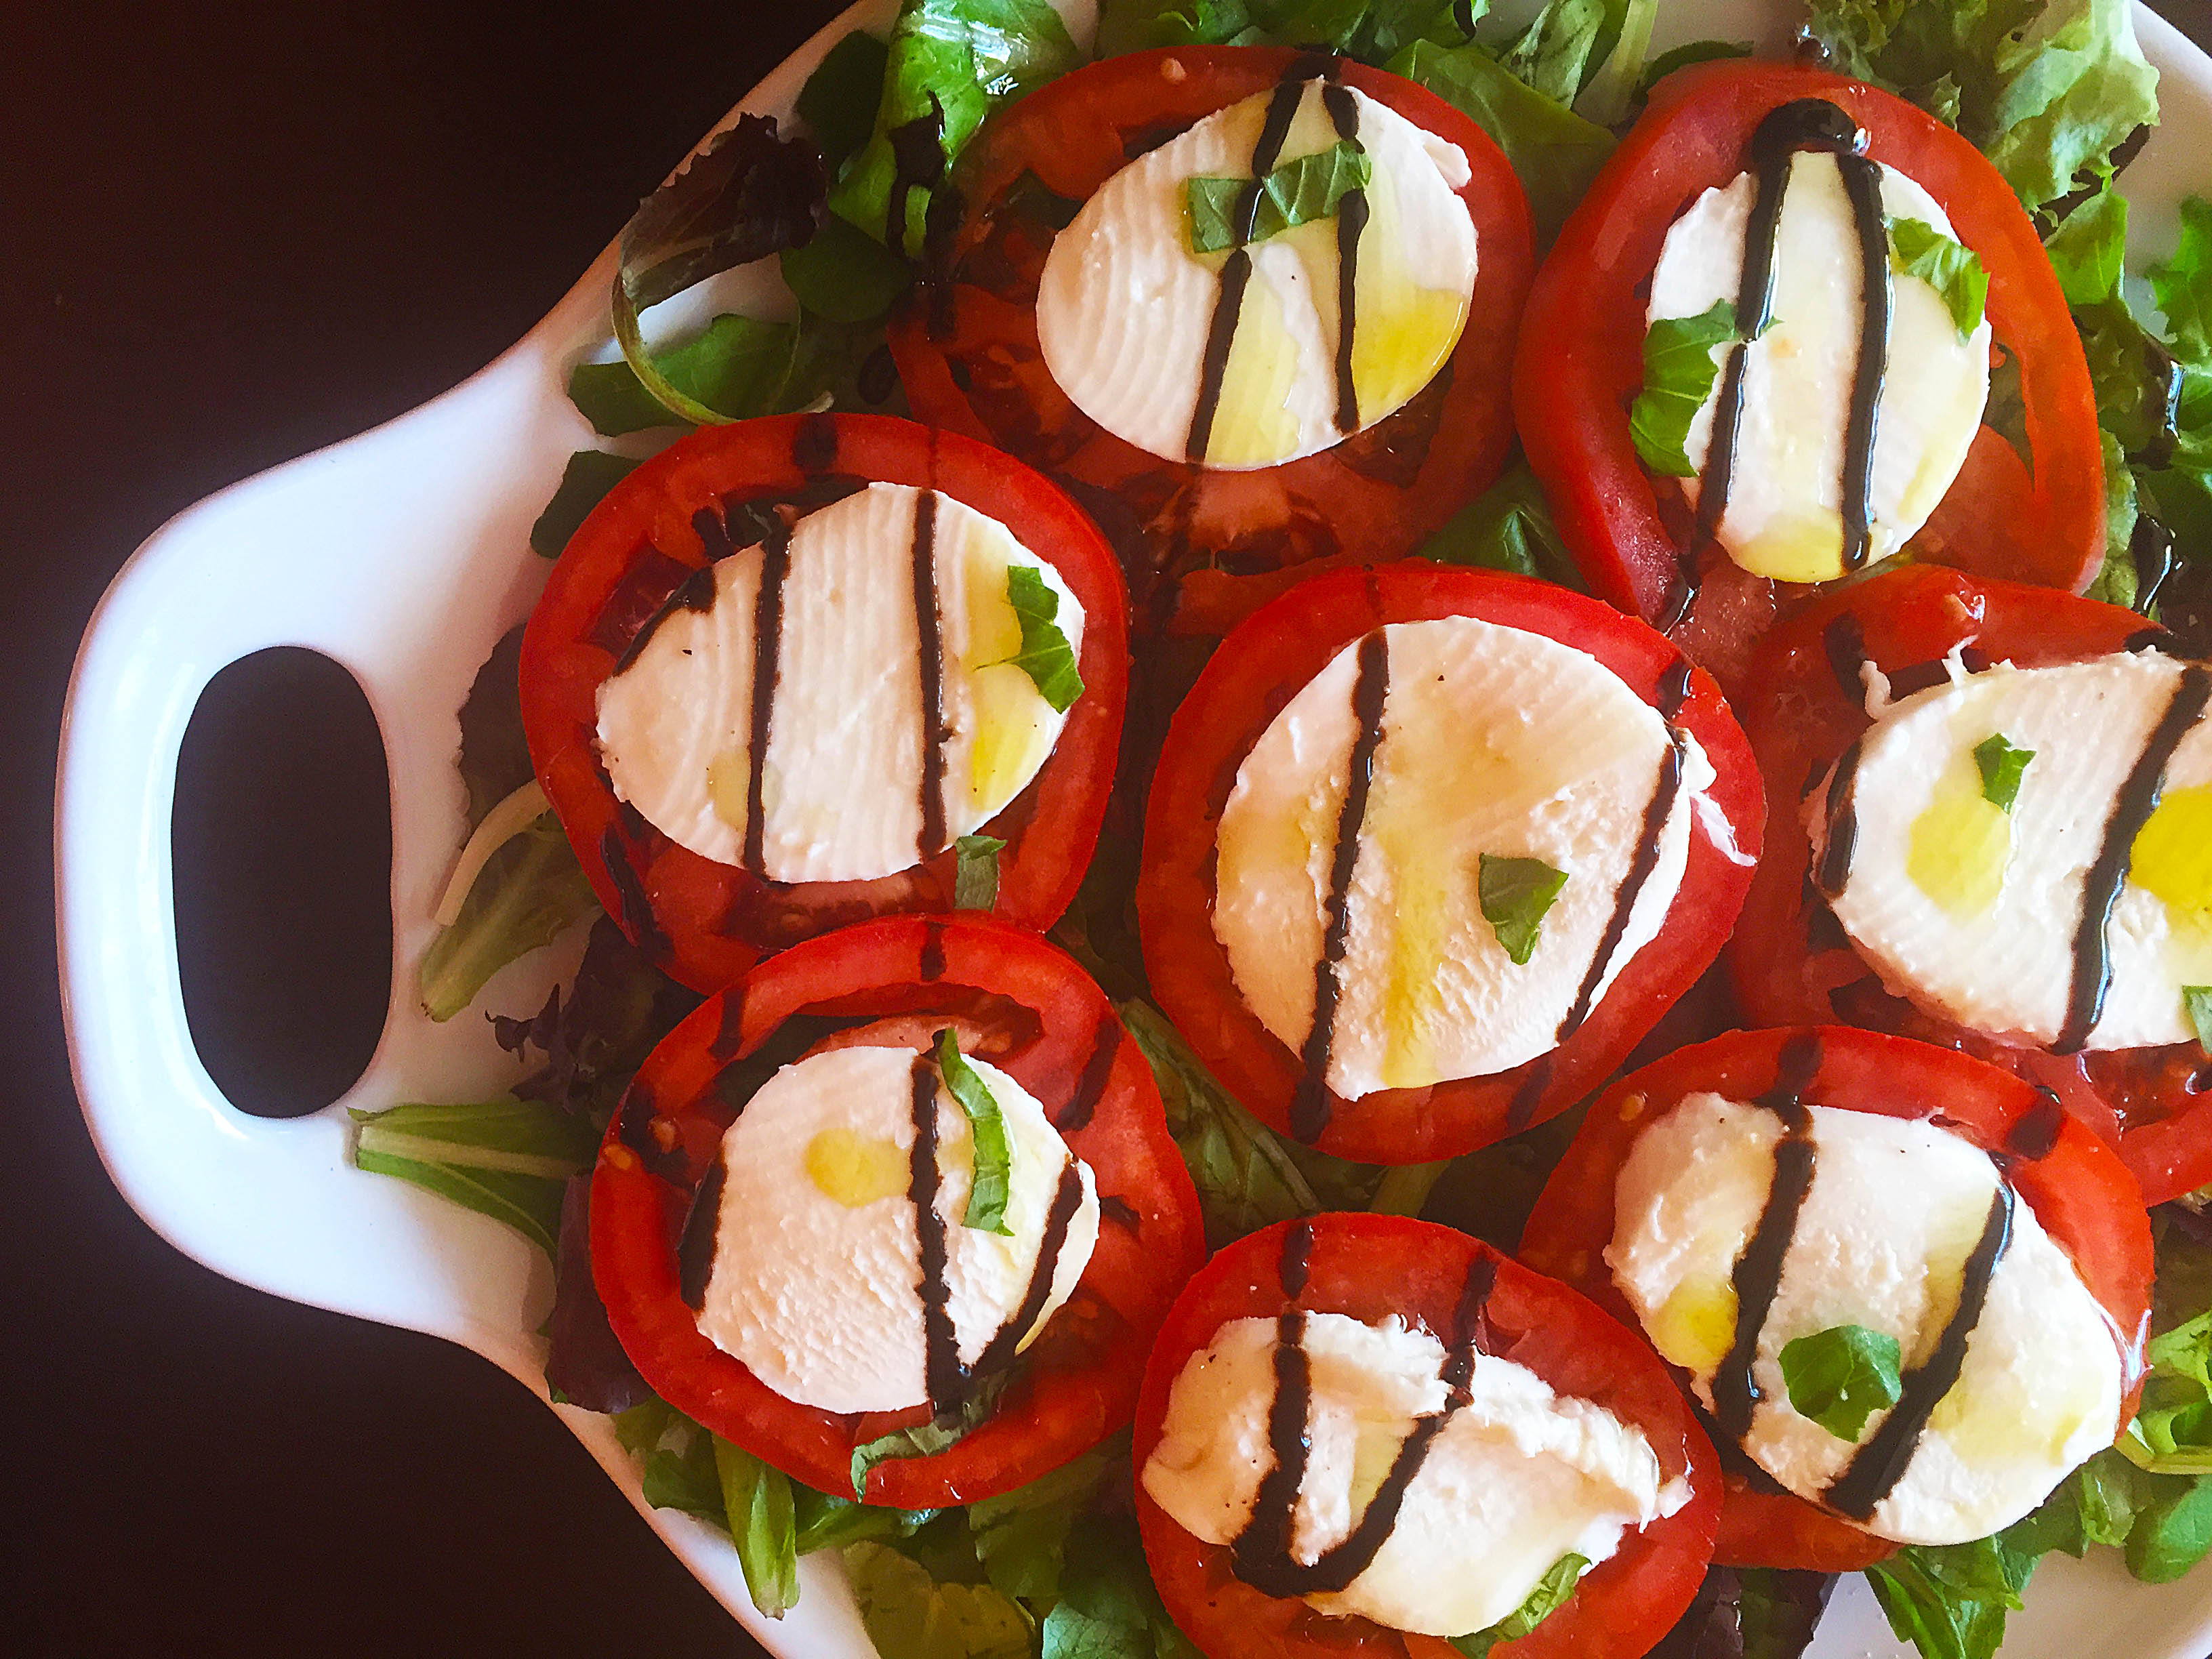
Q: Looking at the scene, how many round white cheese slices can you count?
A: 8